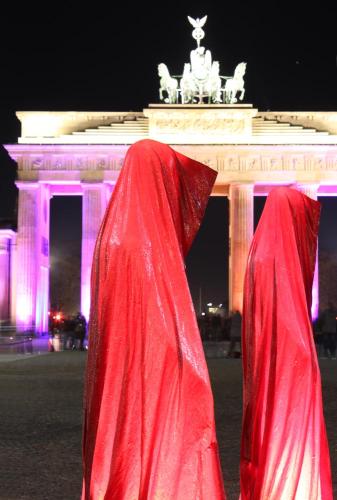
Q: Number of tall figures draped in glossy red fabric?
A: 2